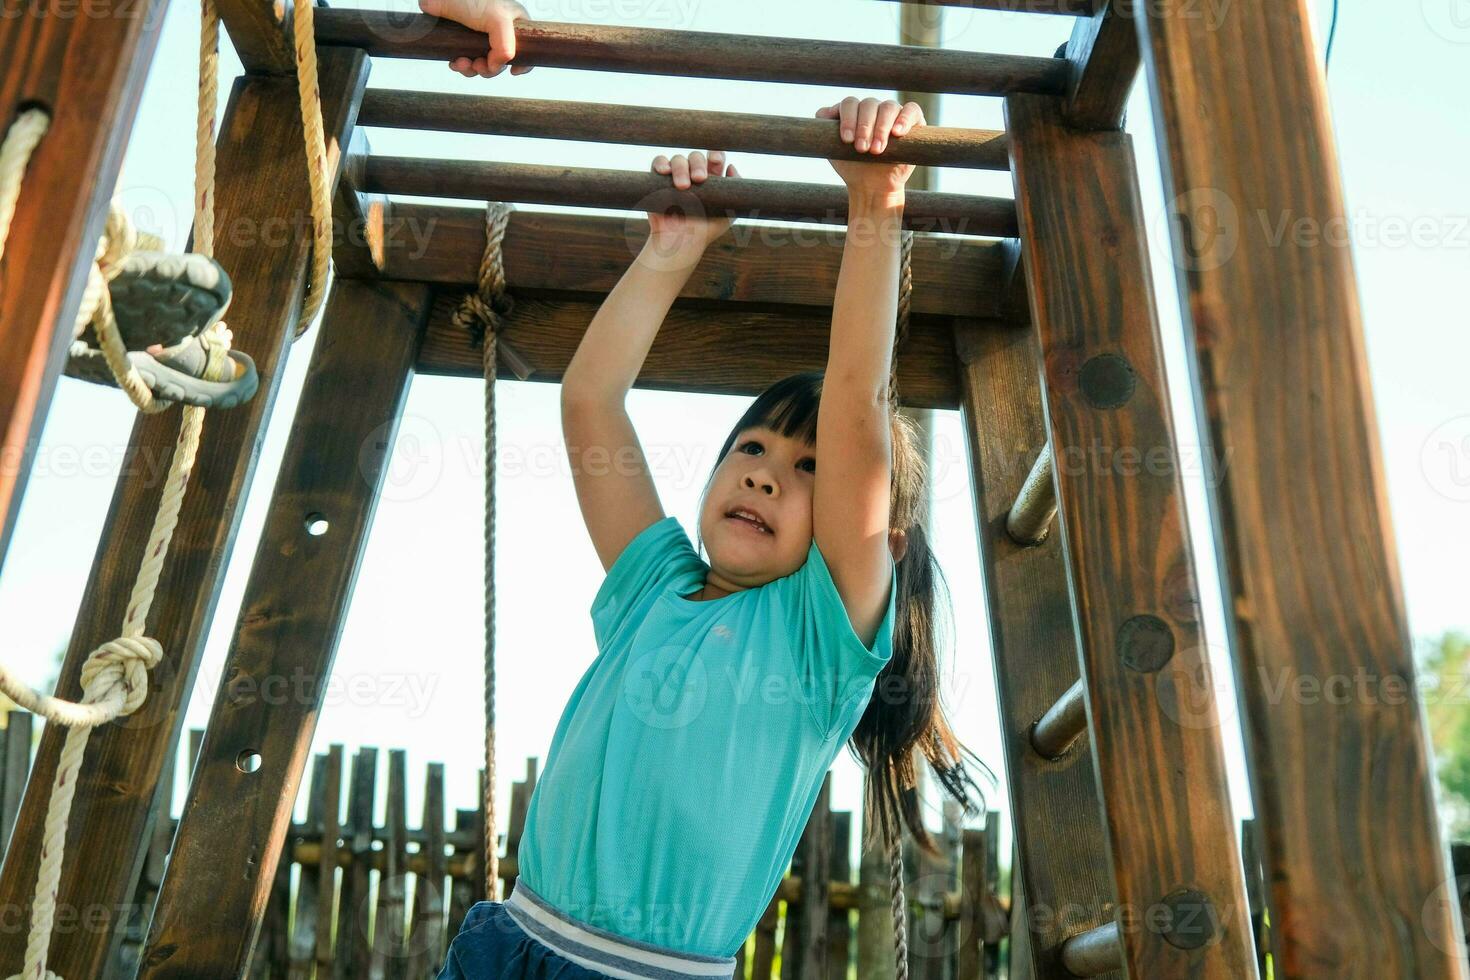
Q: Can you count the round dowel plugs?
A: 3